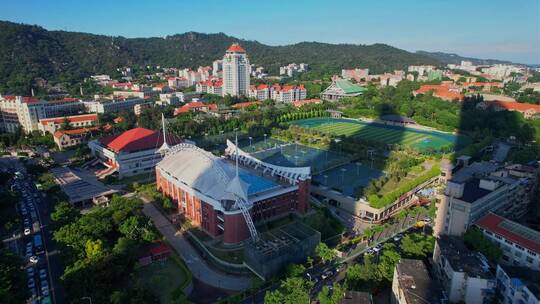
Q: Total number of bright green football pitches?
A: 1